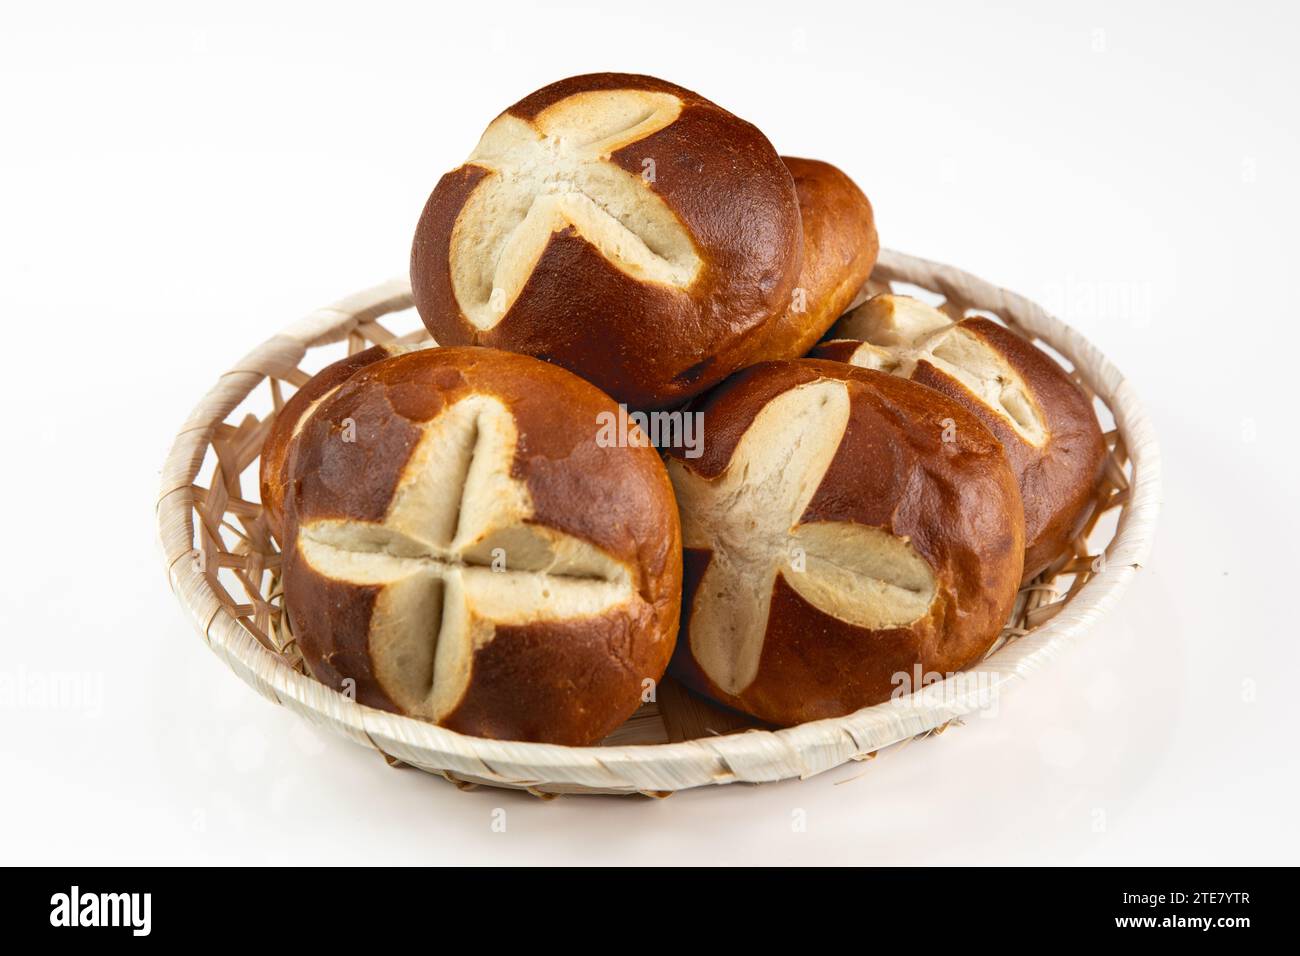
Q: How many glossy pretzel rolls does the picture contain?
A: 6